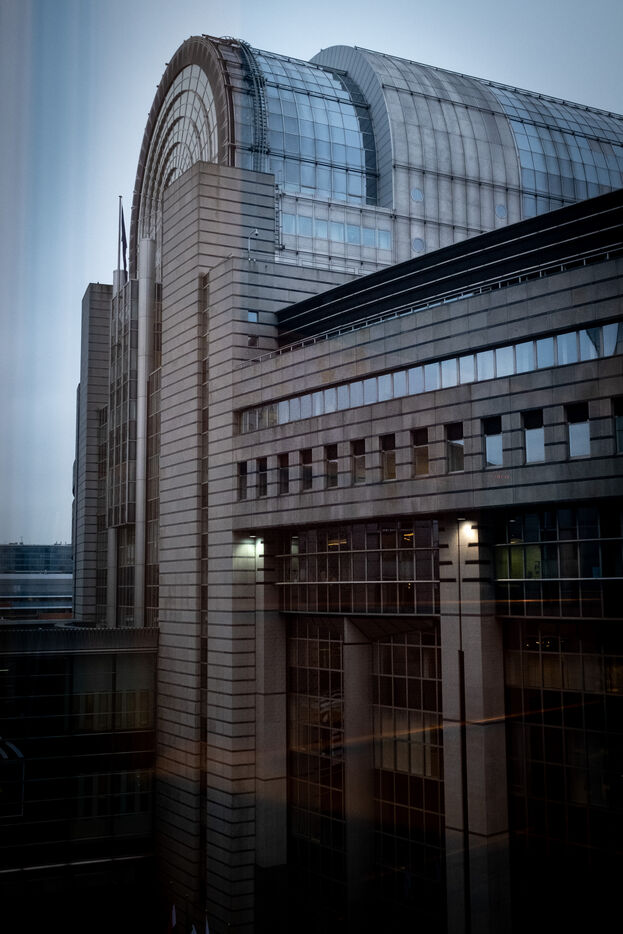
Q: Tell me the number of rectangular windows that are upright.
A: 13